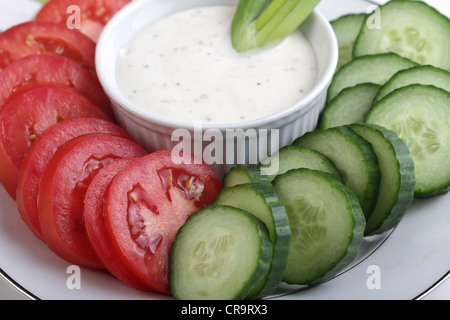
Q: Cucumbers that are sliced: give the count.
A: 13